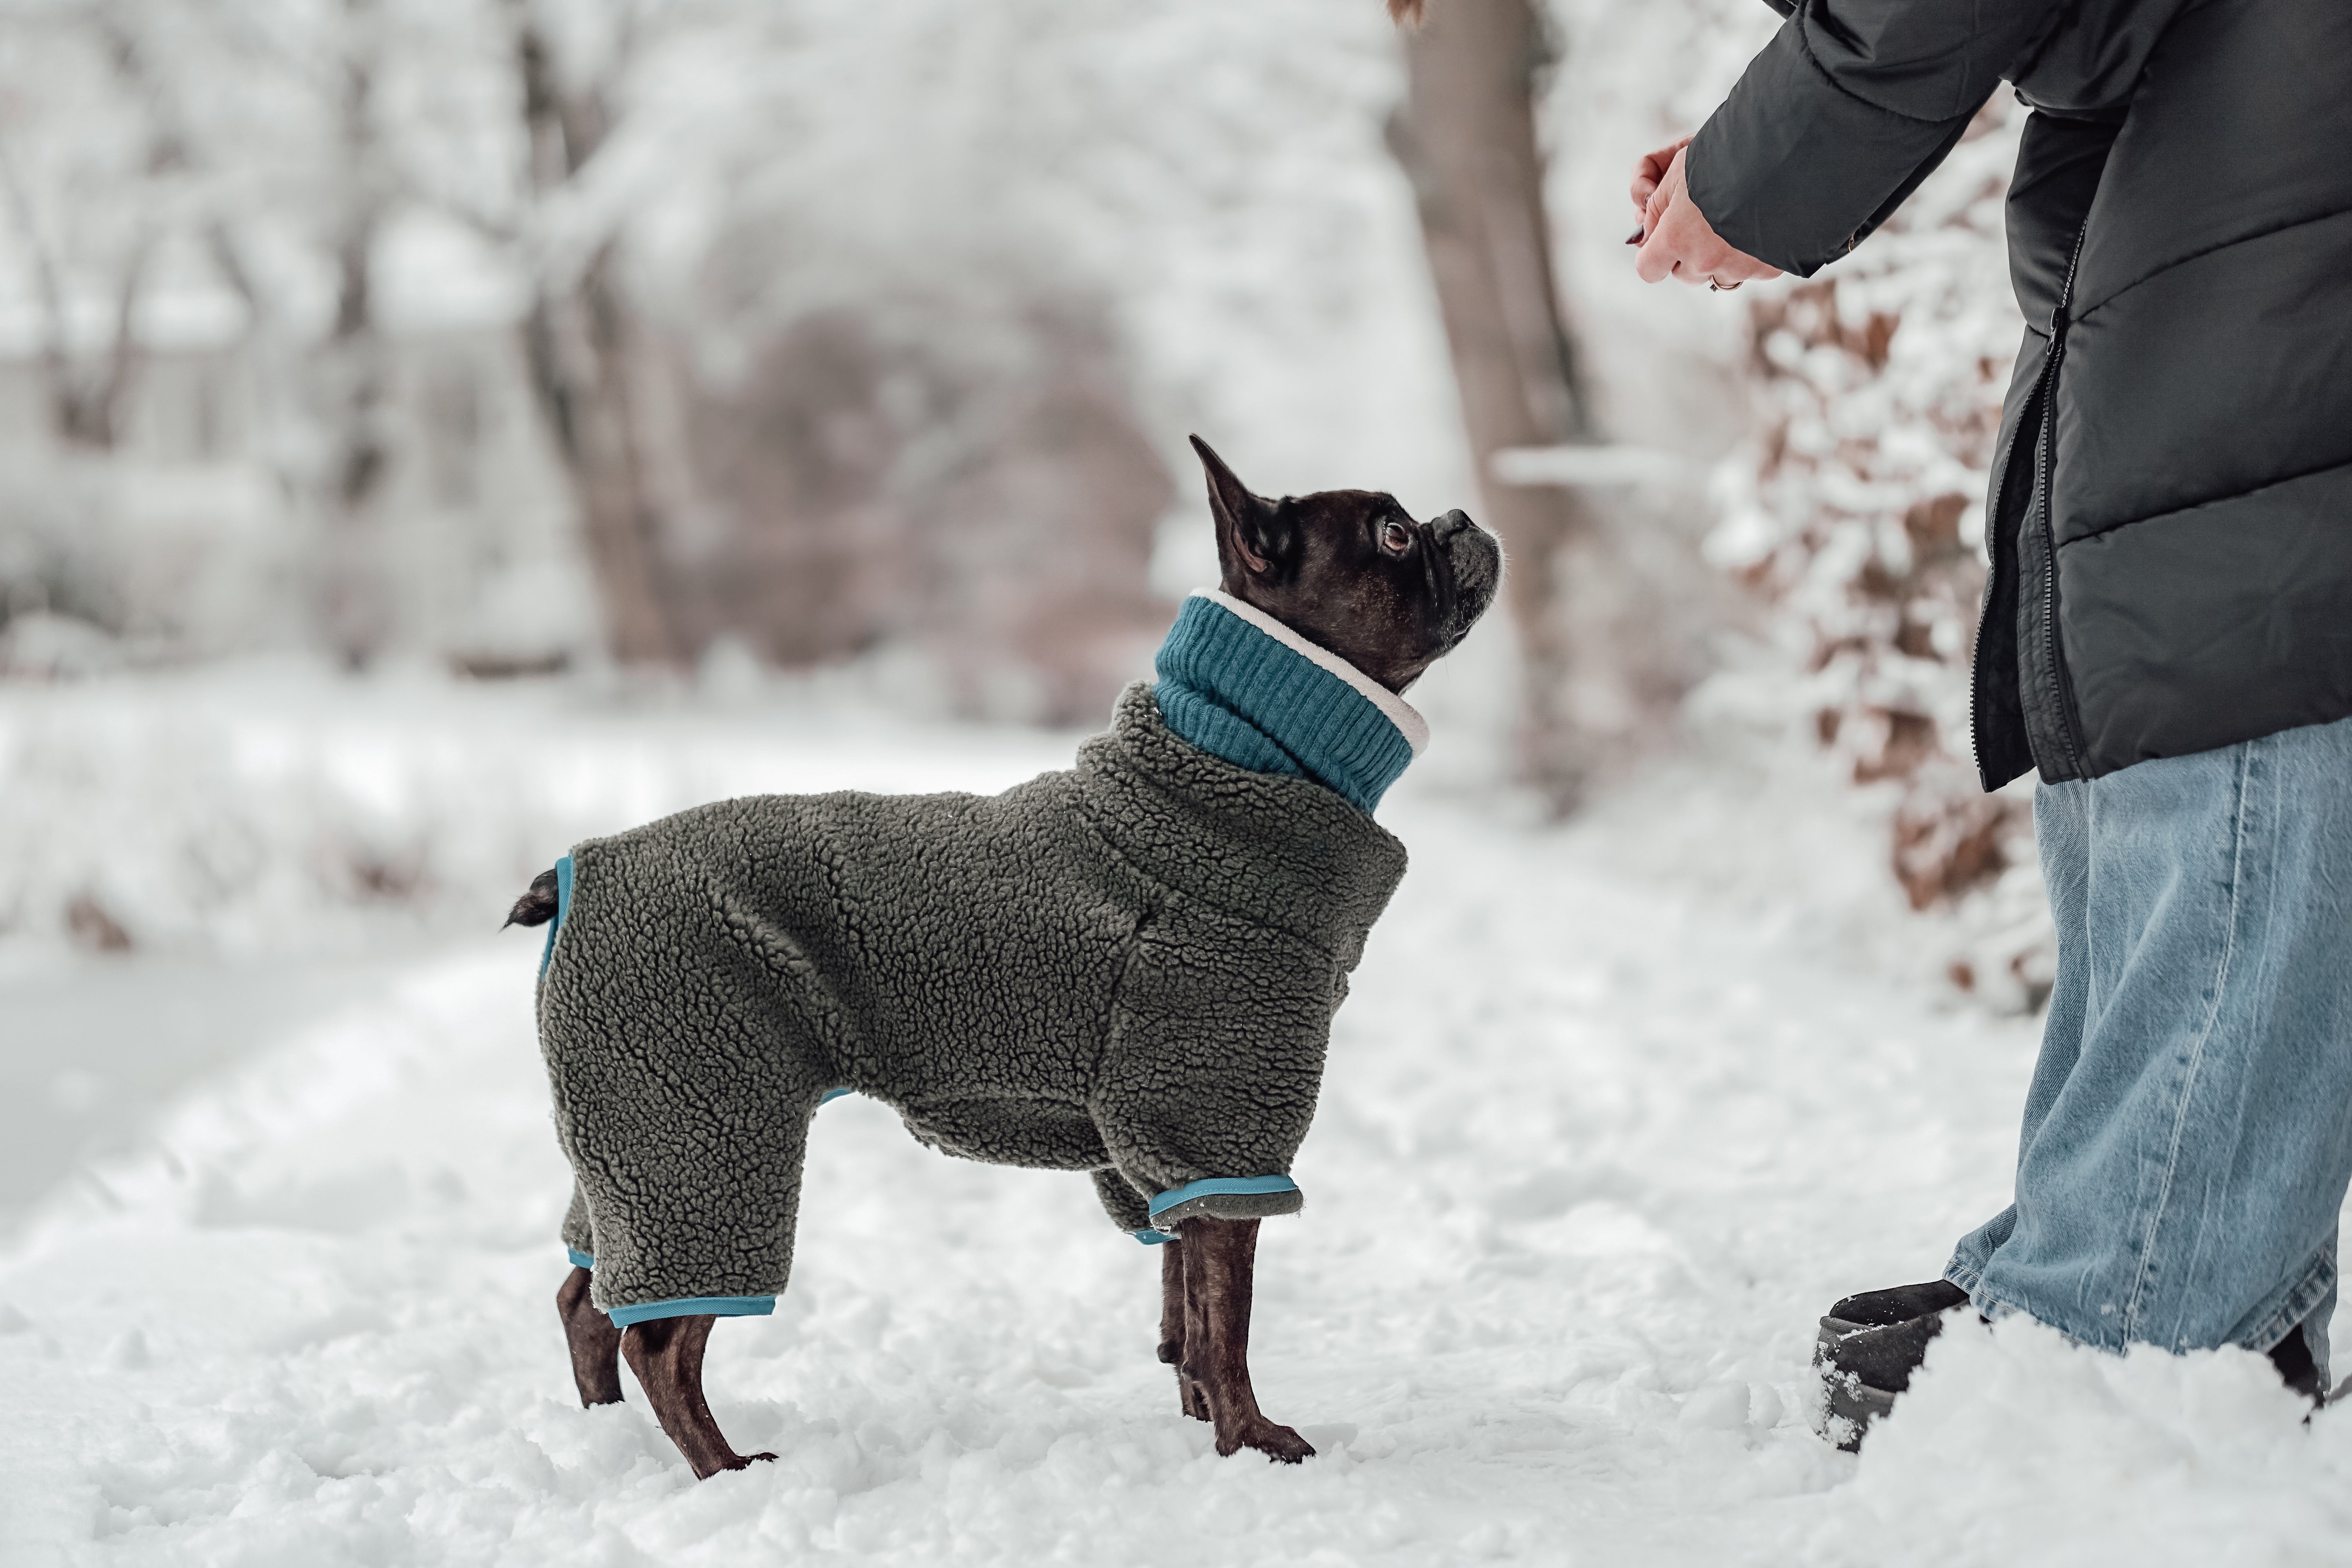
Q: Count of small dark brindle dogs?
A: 1